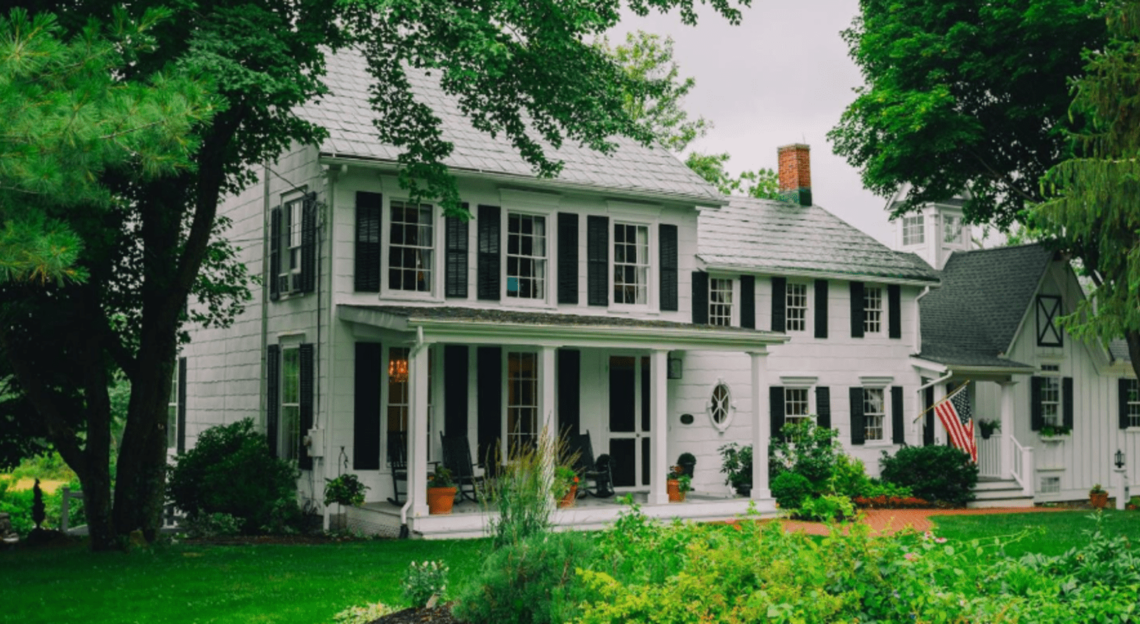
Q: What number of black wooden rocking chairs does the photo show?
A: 3